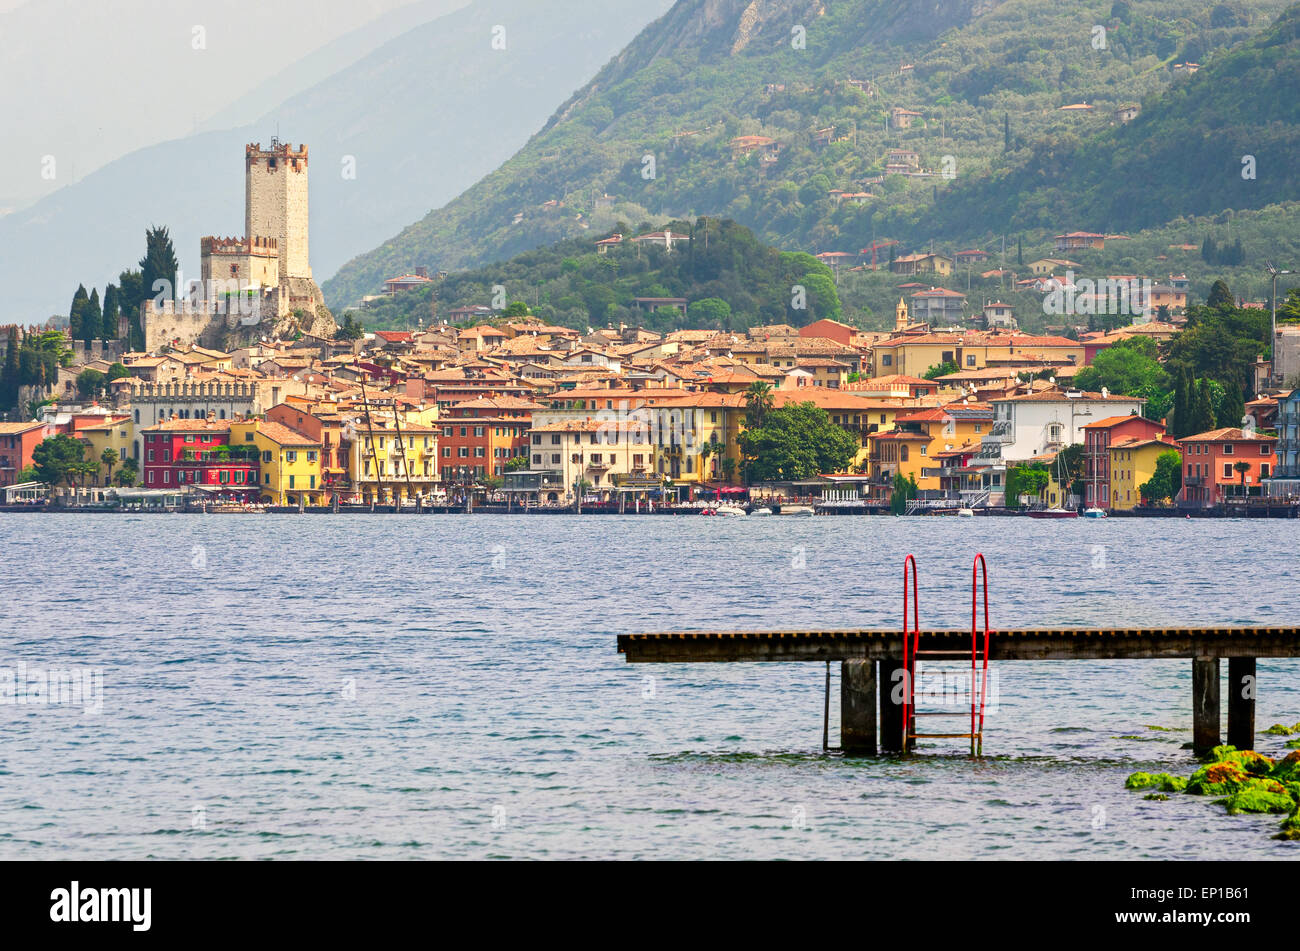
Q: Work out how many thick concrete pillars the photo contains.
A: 4